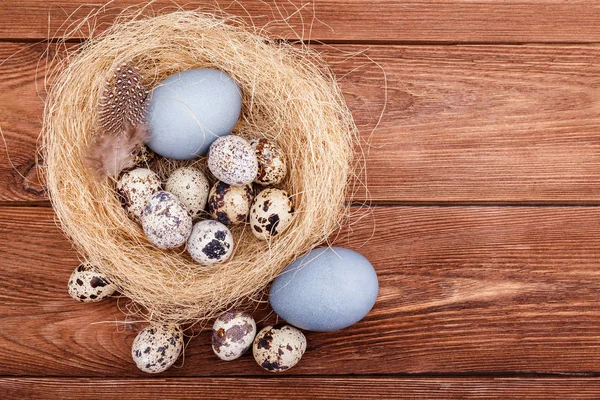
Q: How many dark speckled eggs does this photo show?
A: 13